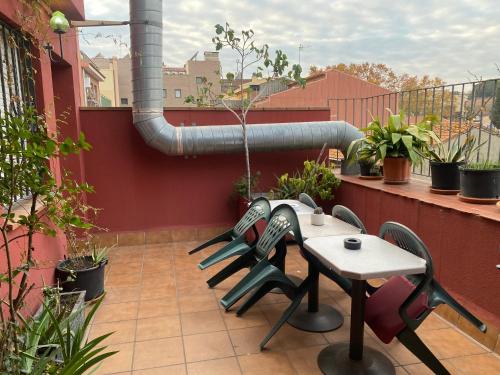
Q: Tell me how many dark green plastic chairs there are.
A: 5